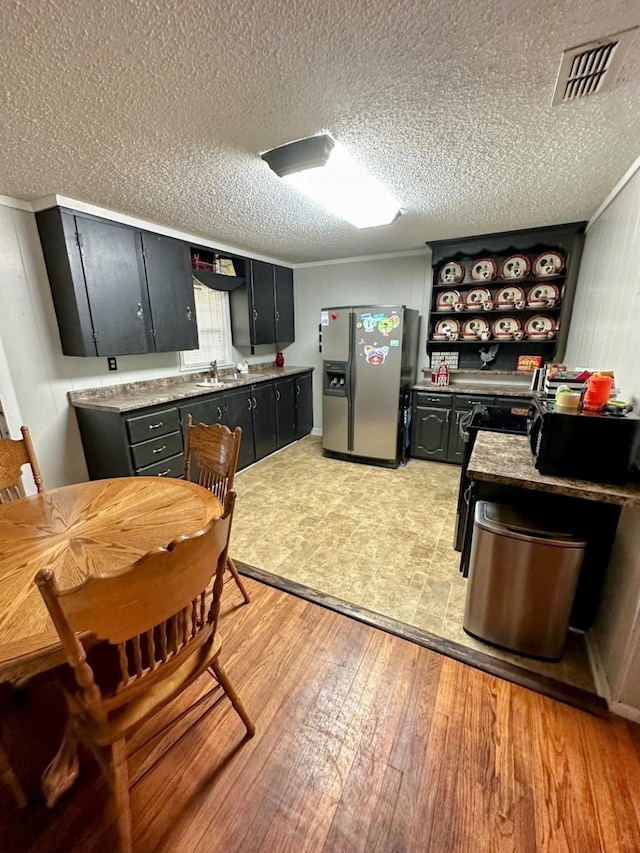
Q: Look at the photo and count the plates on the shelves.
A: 12